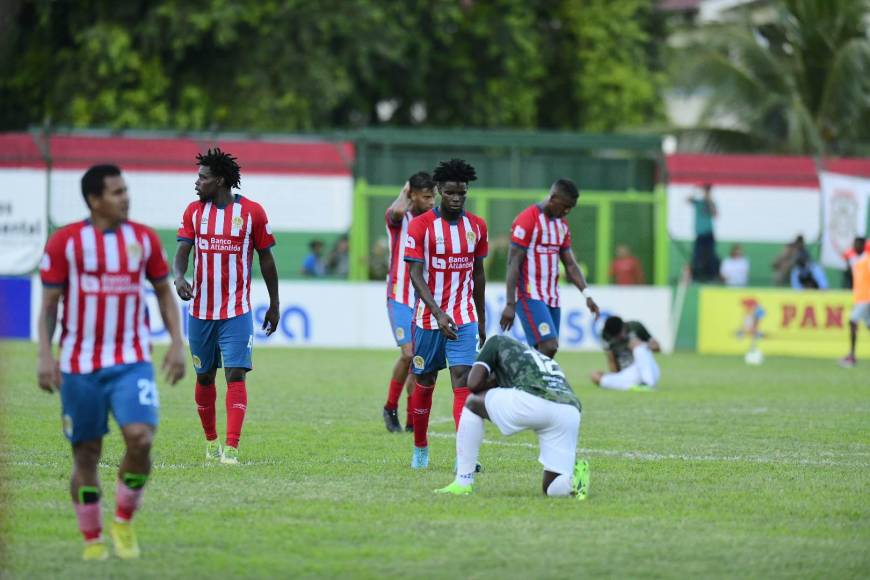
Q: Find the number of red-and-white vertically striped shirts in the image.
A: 5